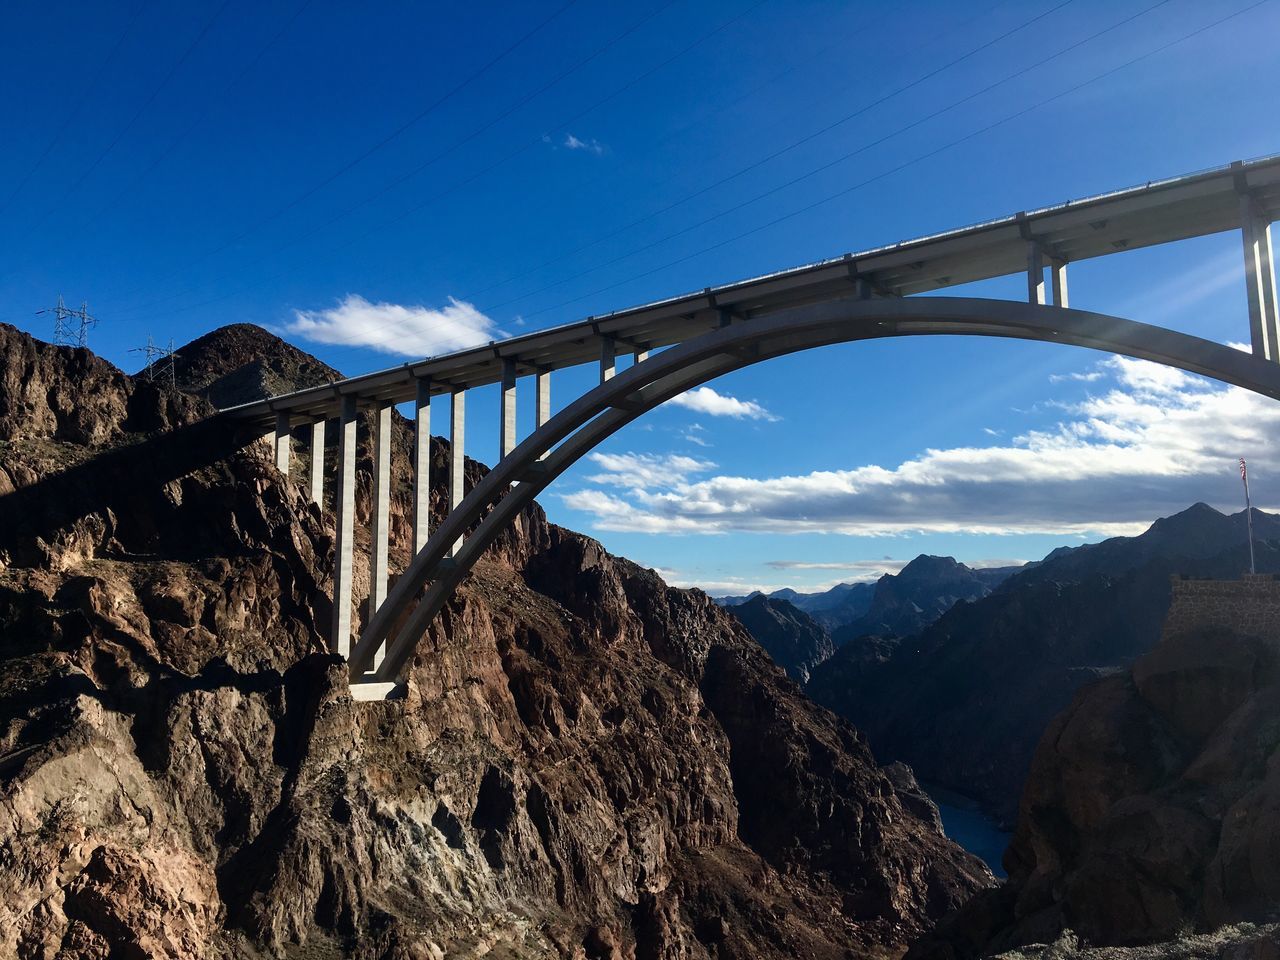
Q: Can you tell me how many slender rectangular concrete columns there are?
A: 14